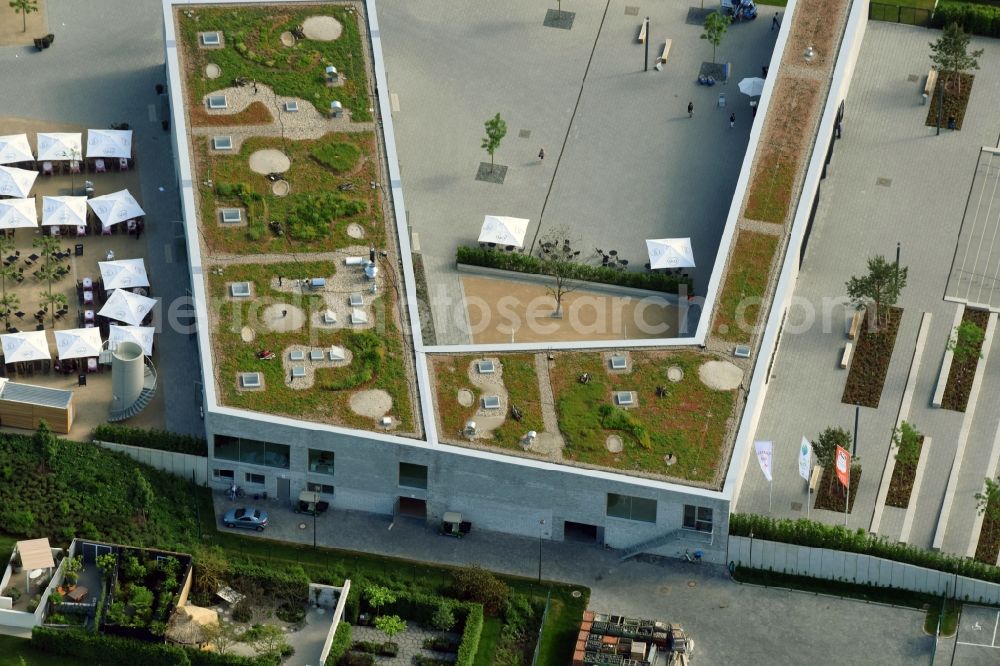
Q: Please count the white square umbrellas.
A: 14